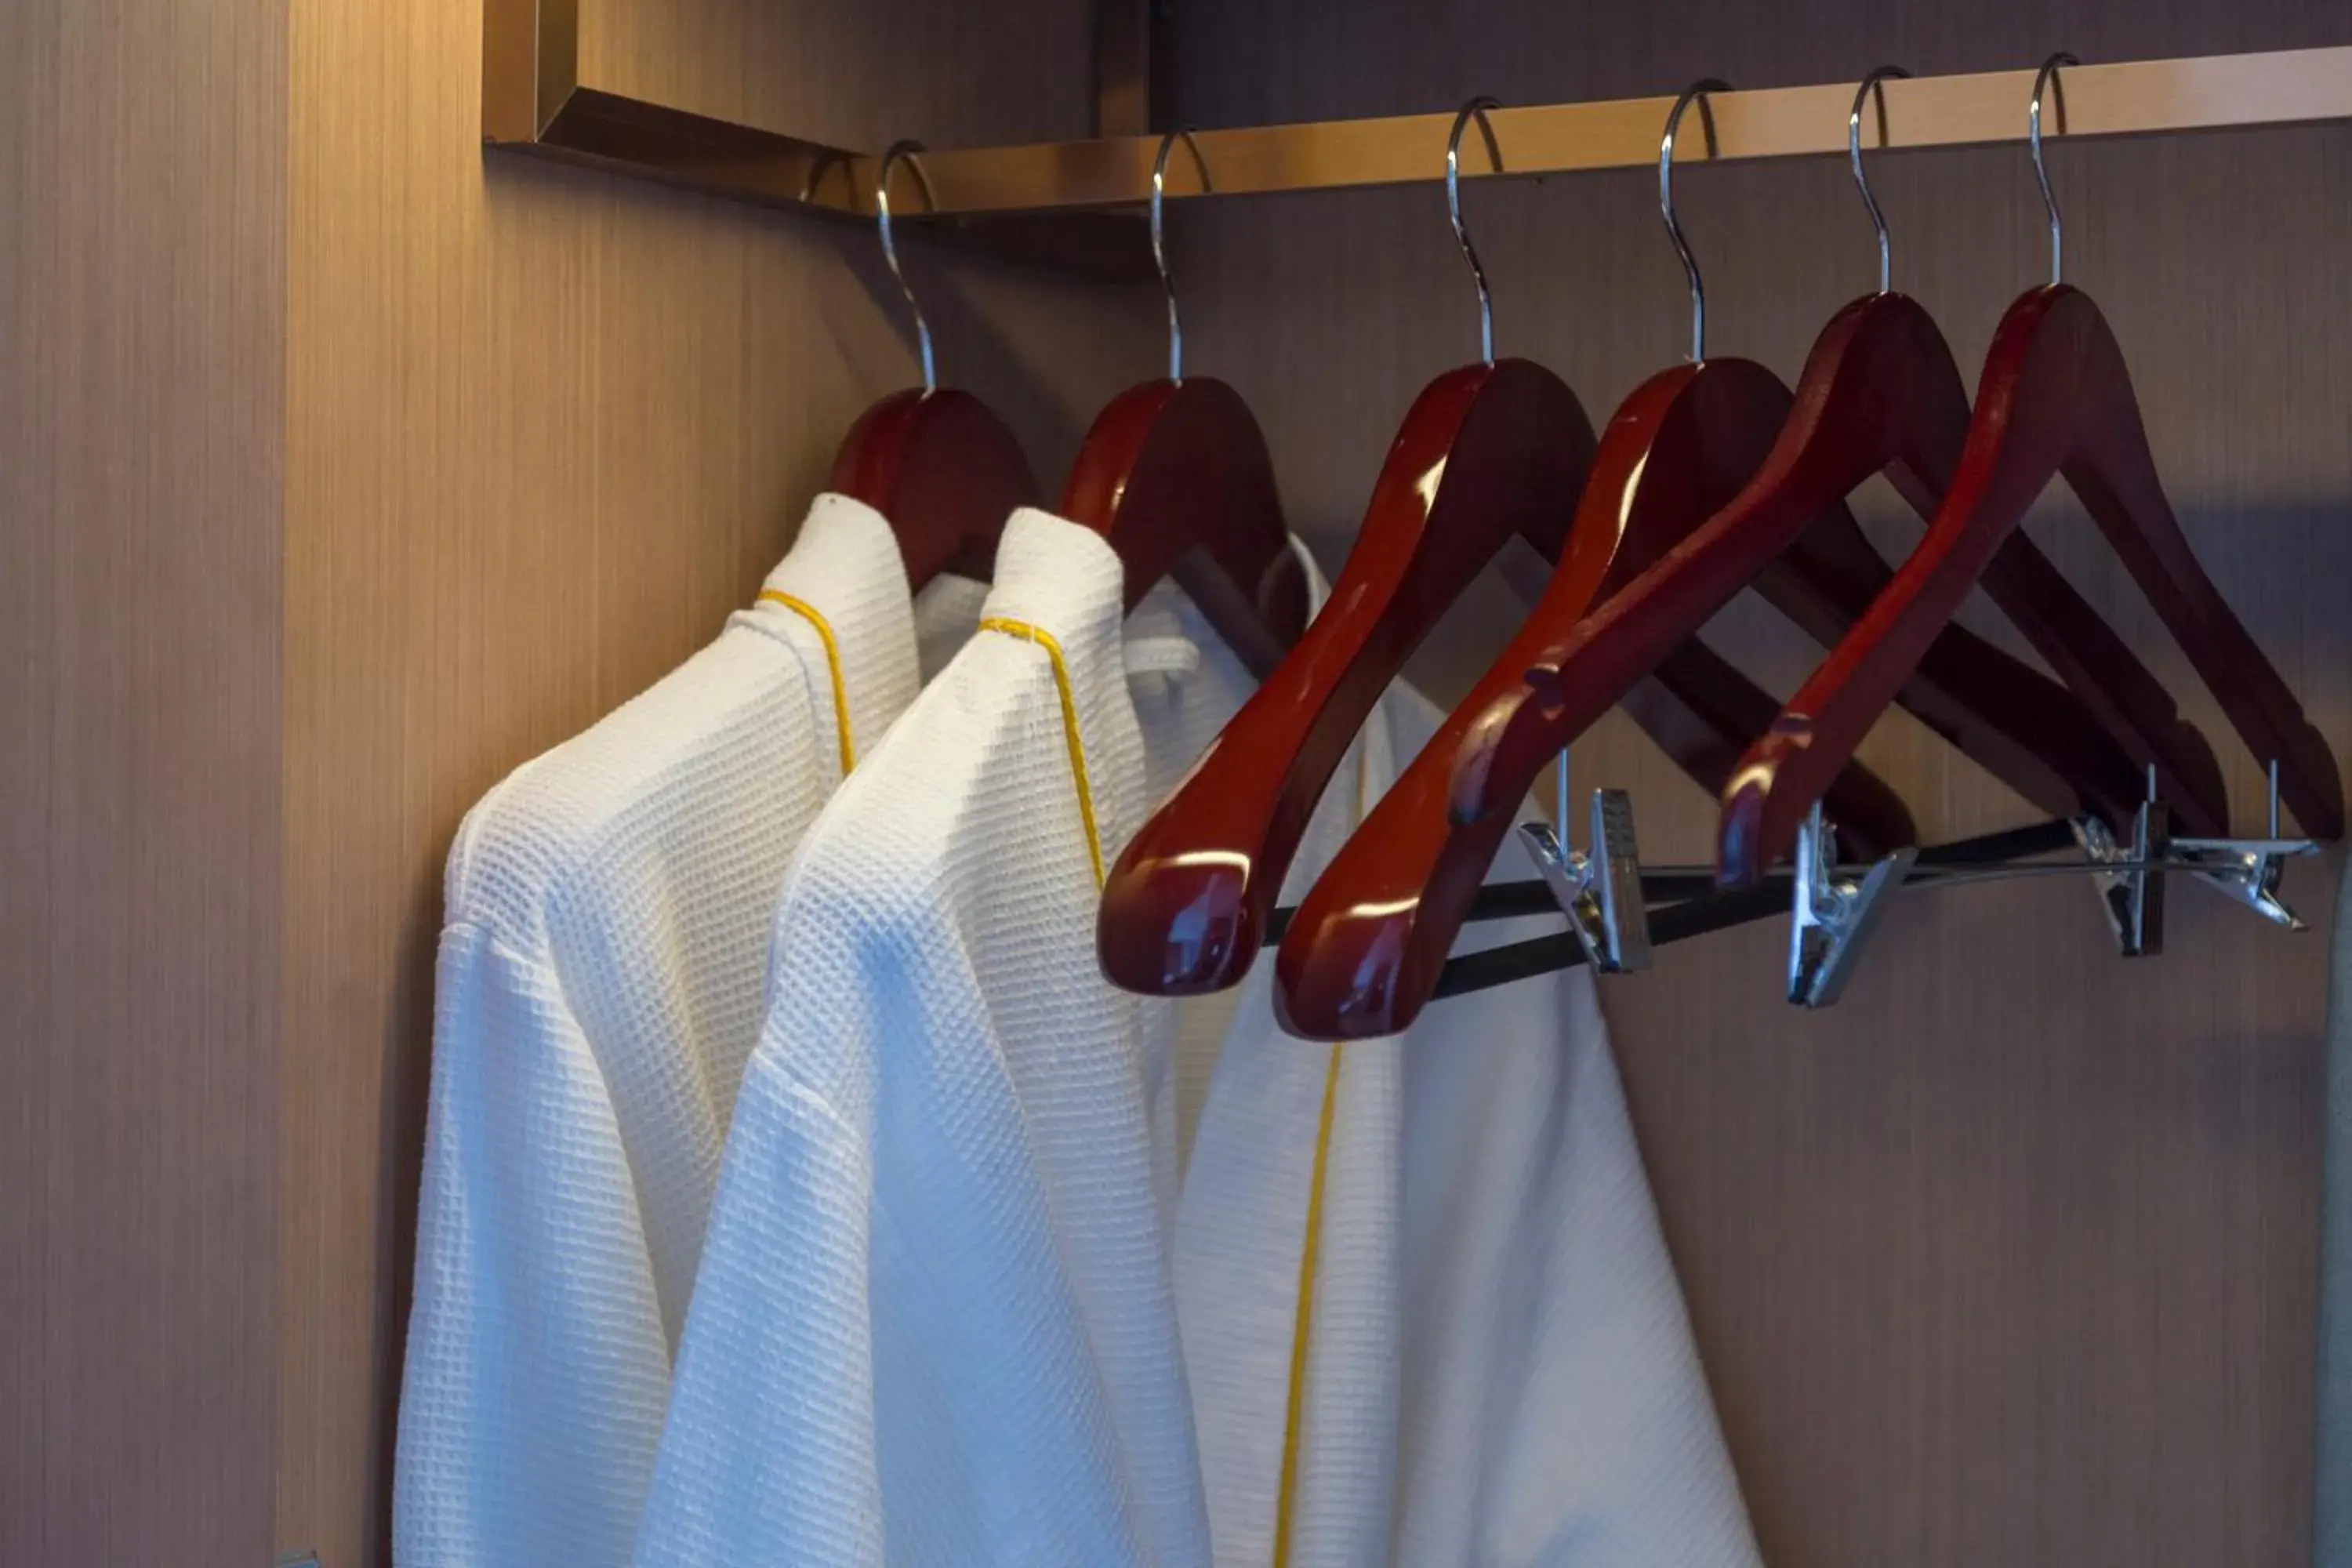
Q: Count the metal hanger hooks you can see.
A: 6